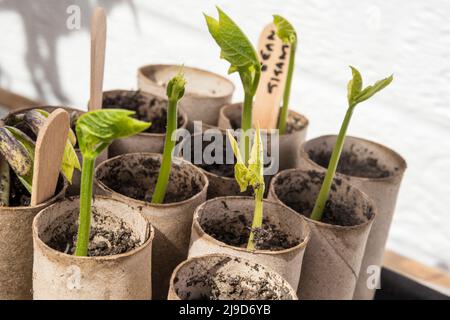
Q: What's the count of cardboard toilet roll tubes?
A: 12